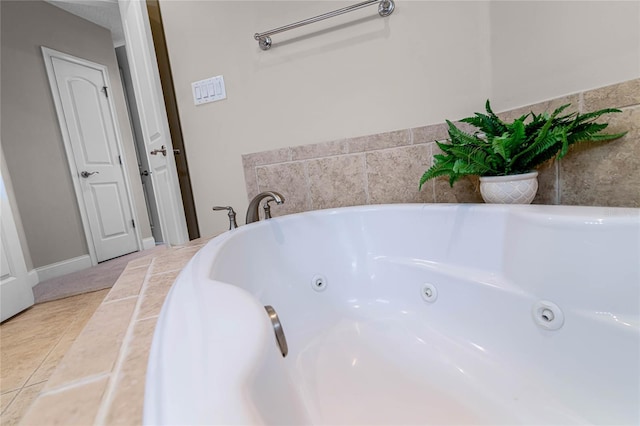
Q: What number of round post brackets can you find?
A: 2